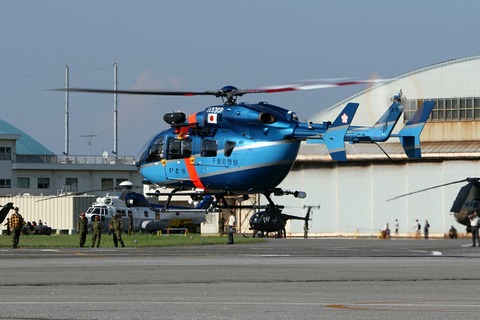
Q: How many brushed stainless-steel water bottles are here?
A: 0